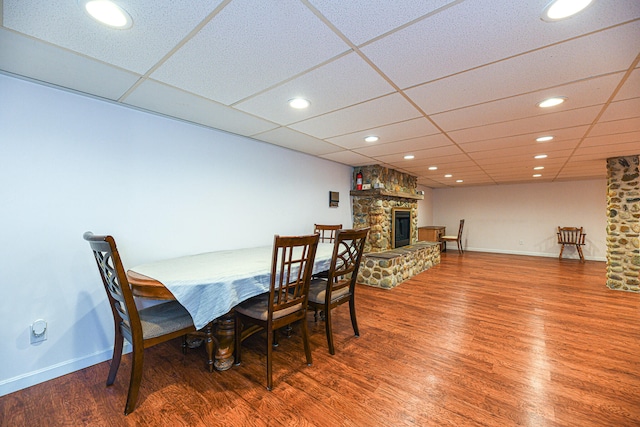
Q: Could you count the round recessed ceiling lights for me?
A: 13